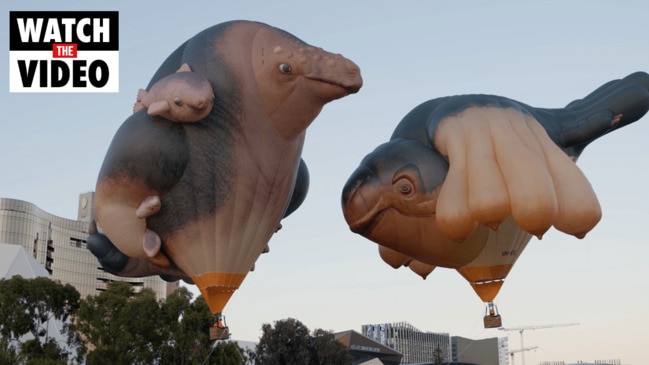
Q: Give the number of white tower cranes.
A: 2